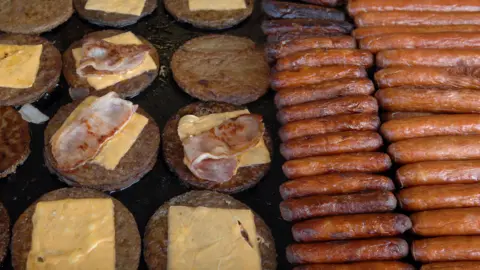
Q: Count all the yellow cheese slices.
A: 8